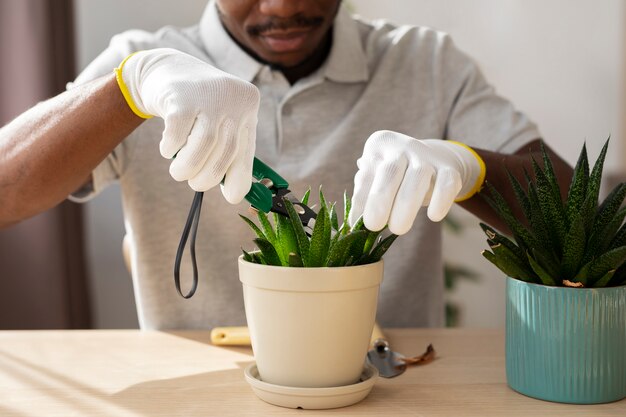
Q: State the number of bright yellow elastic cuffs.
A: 2